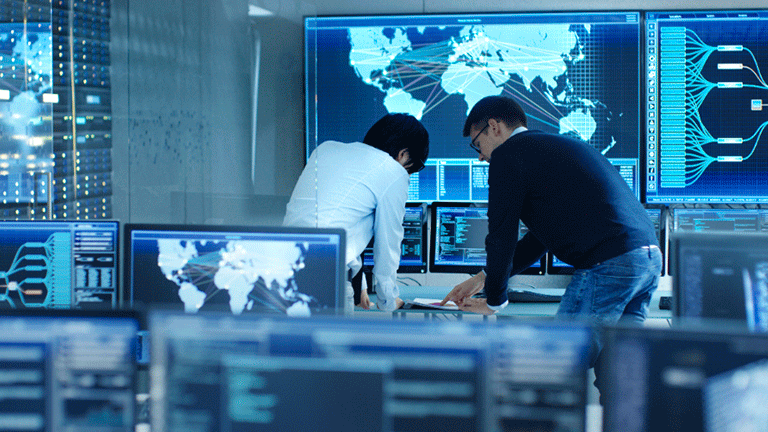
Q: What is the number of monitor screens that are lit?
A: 12